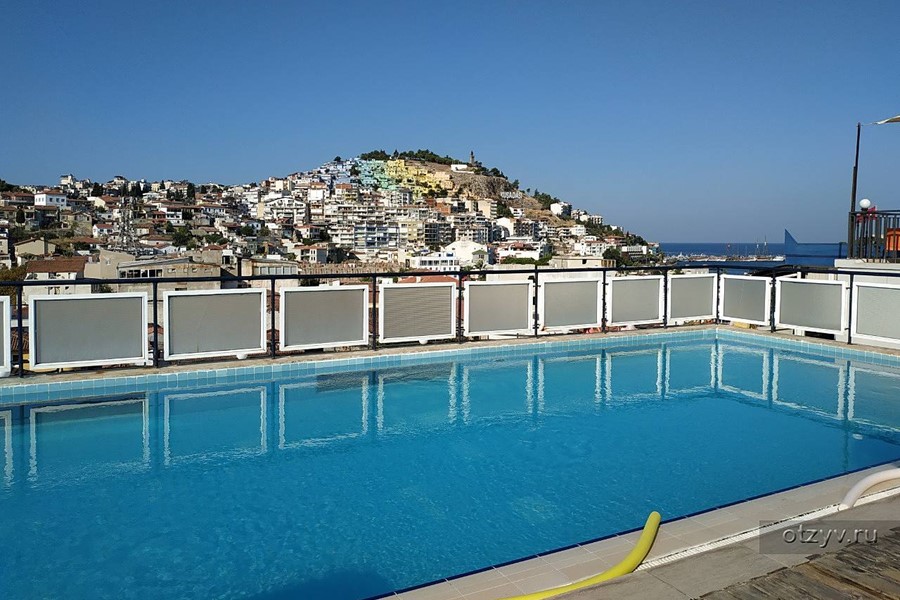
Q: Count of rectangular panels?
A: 12